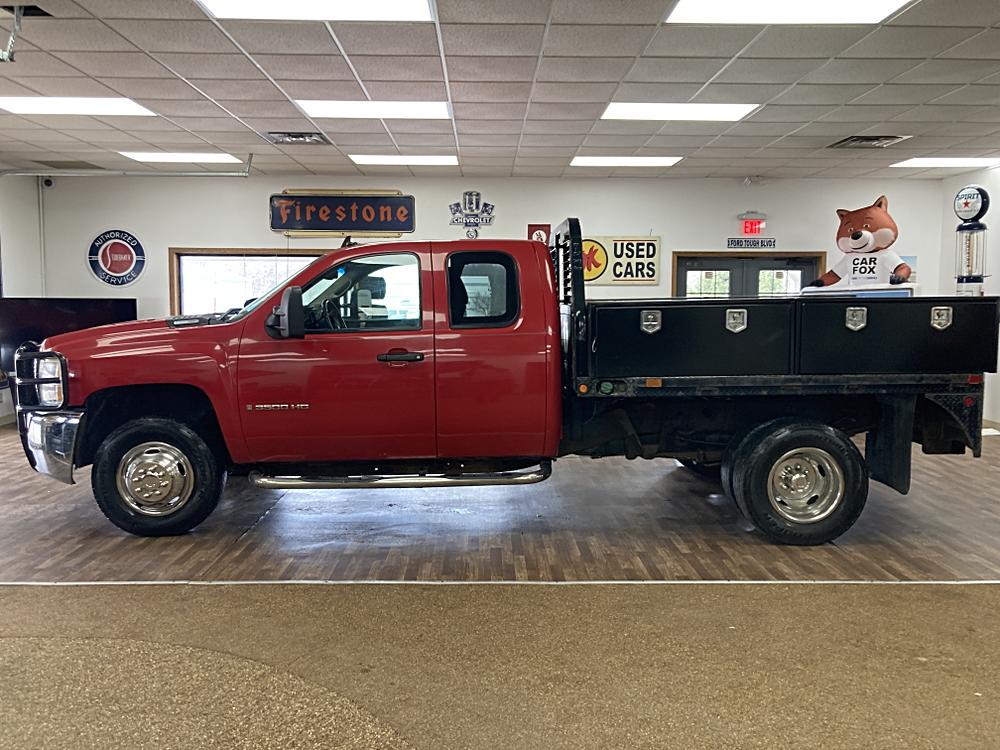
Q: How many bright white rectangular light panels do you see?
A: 9